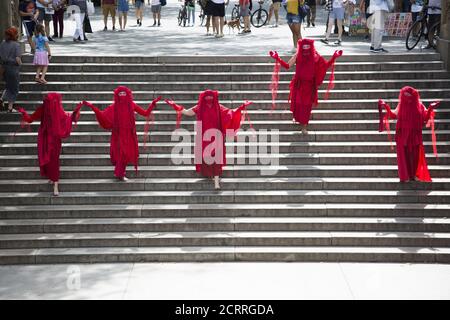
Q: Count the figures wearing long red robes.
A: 5